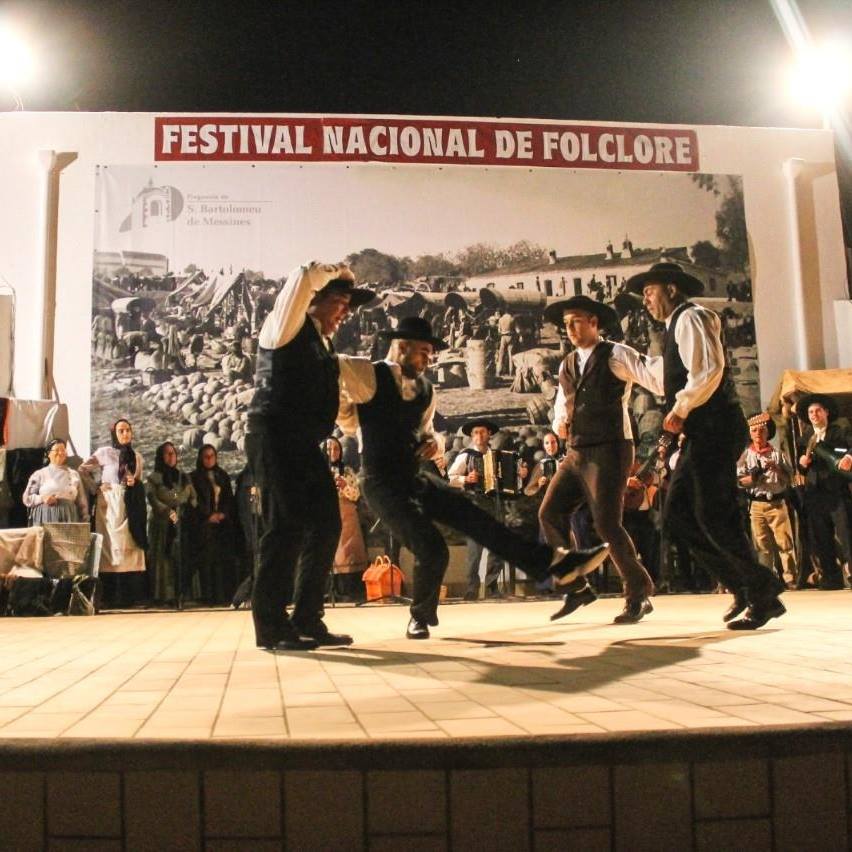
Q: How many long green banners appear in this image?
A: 0